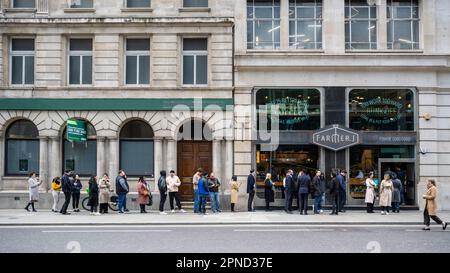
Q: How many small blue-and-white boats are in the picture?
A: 0